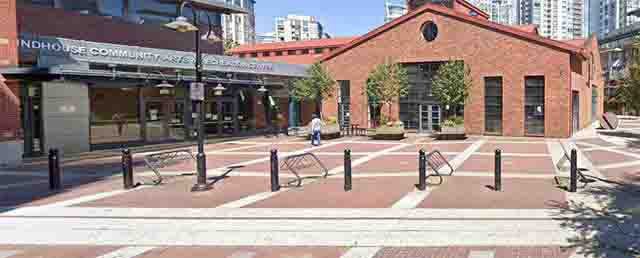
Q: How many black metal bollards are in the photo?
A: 7